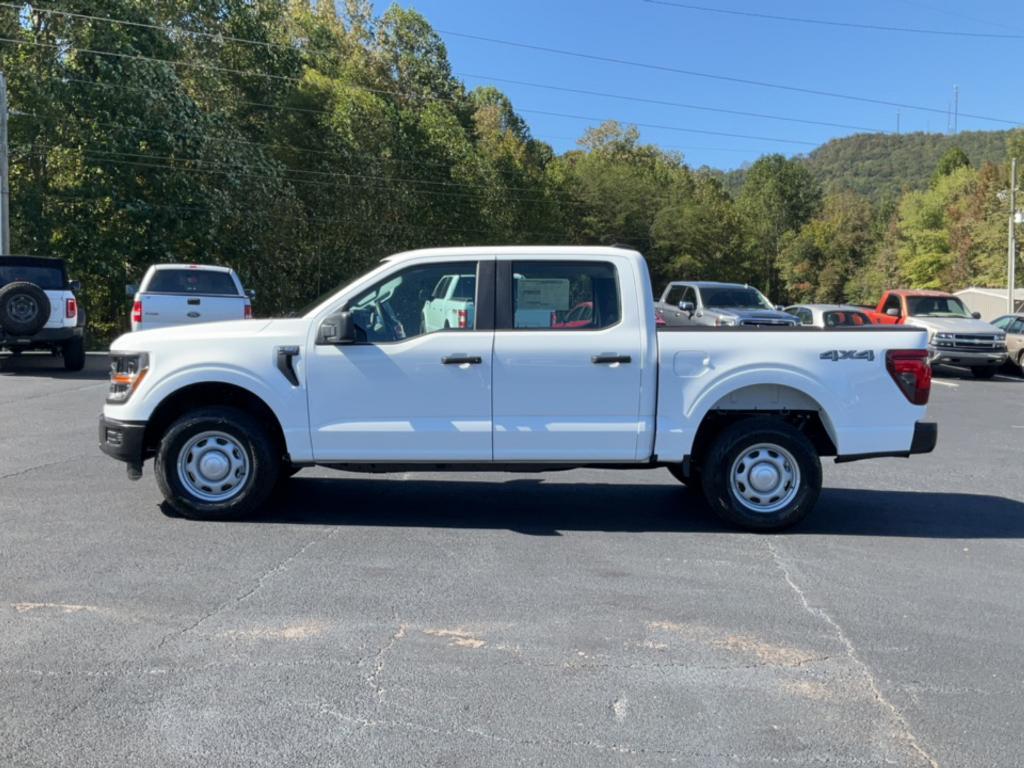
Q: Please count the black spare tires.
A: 1